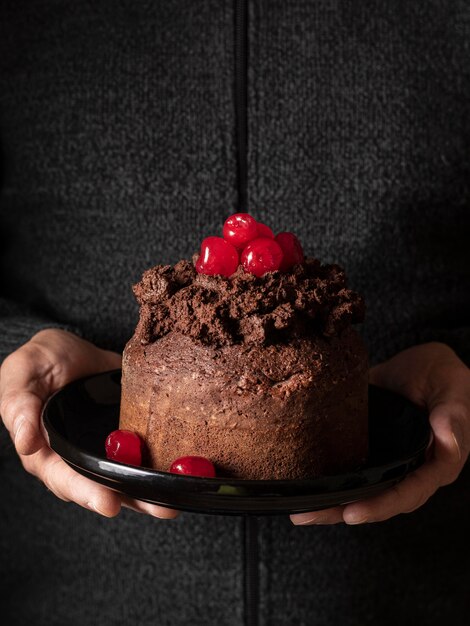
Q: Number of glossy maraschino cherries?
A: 7